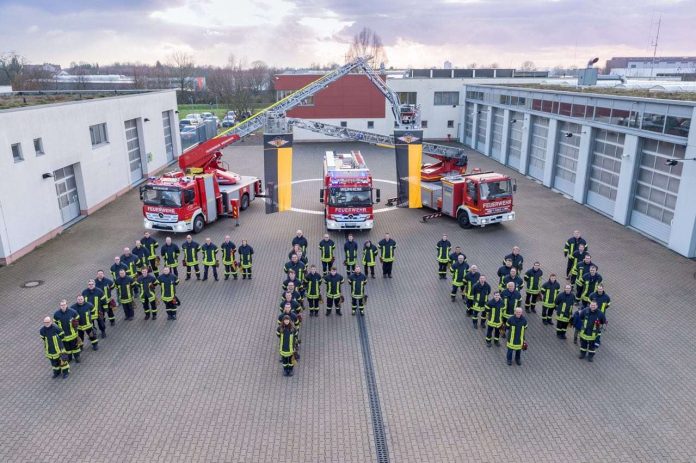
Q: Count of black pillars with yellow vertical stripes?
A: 2